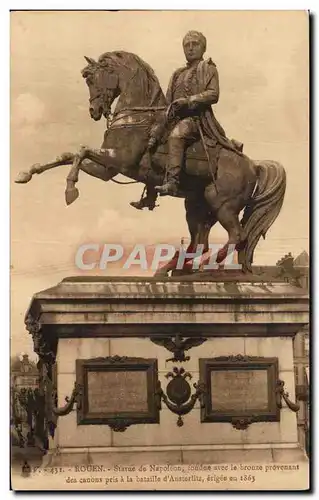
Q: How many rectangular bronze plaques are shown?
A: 2